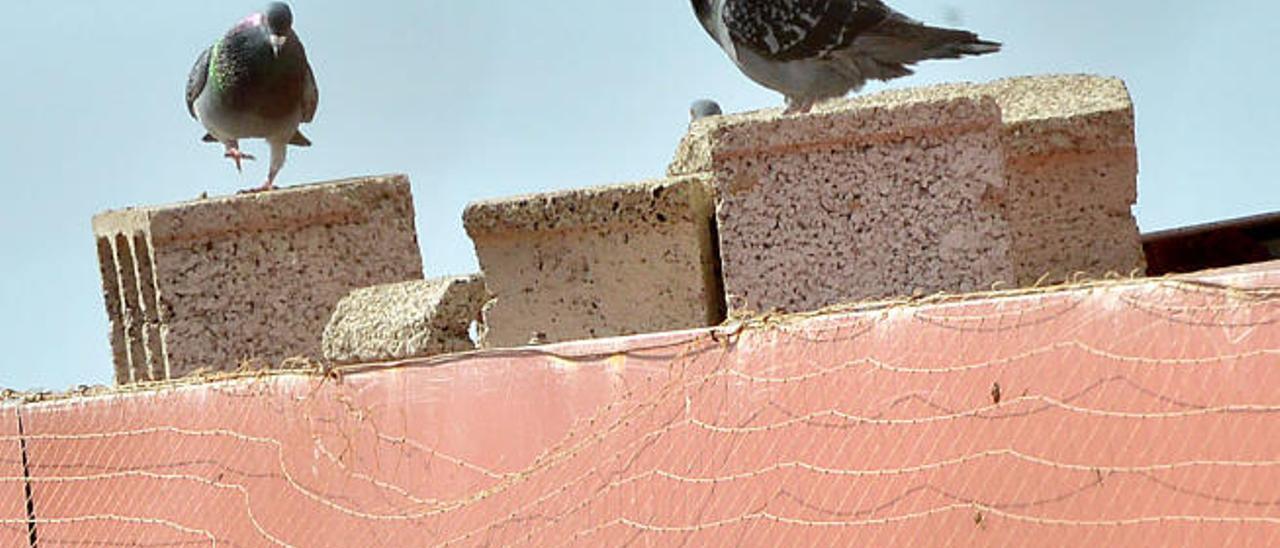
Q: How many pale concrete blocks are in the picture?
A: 5